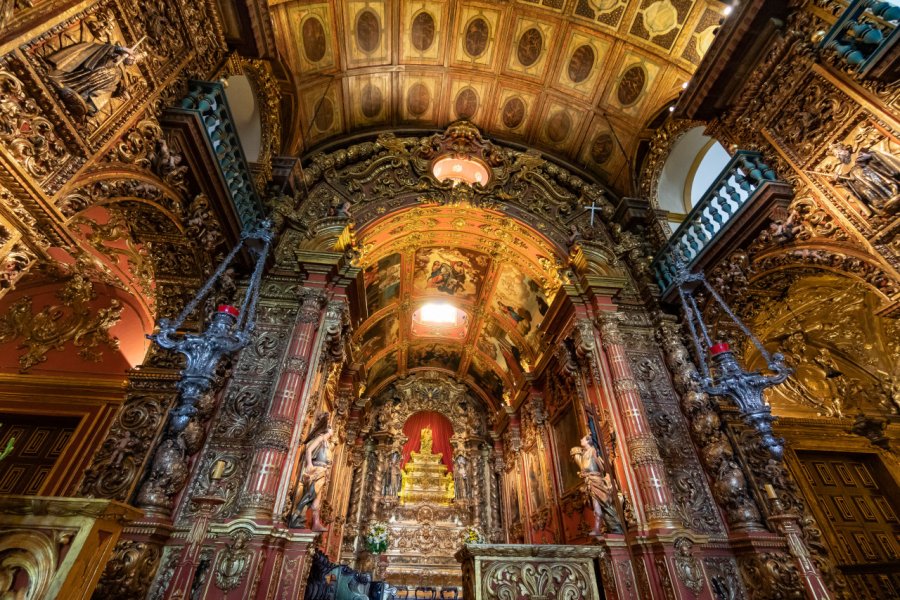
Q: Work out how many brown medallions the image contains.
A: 14